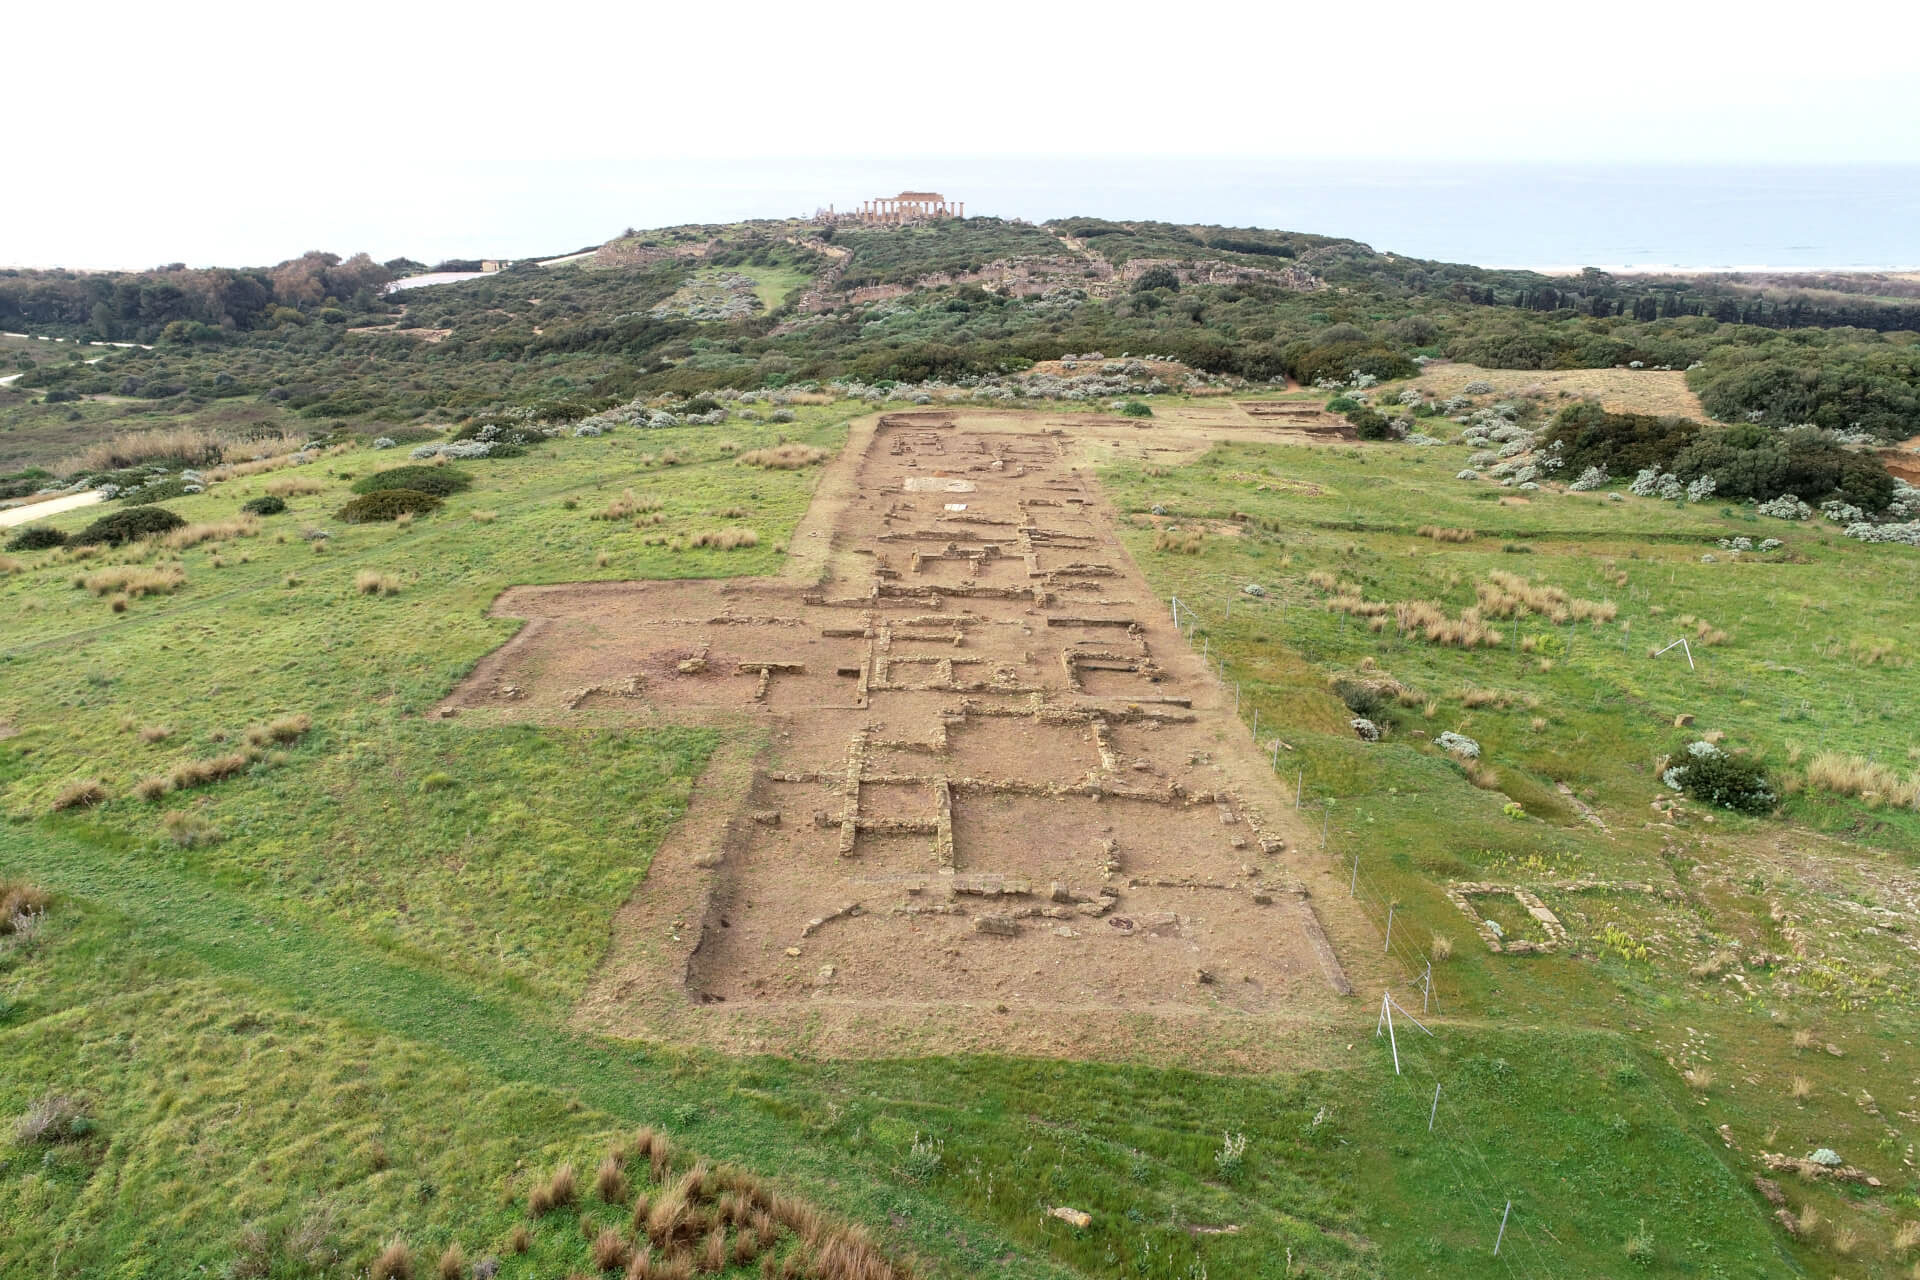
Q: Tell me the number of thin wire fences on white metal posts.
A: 1